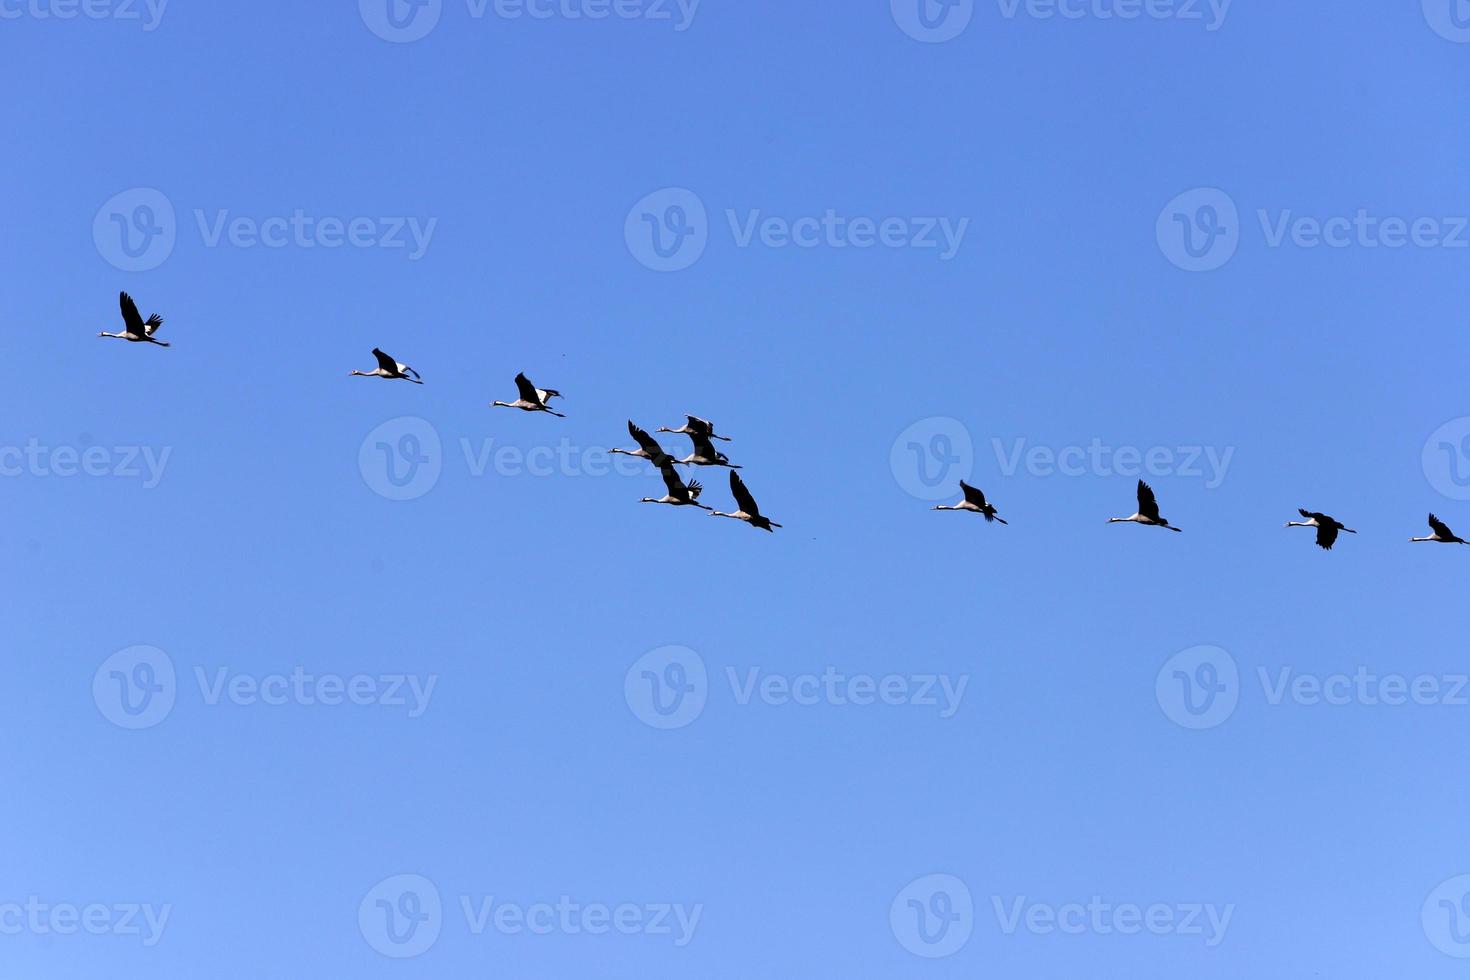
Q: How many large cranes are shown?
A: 12